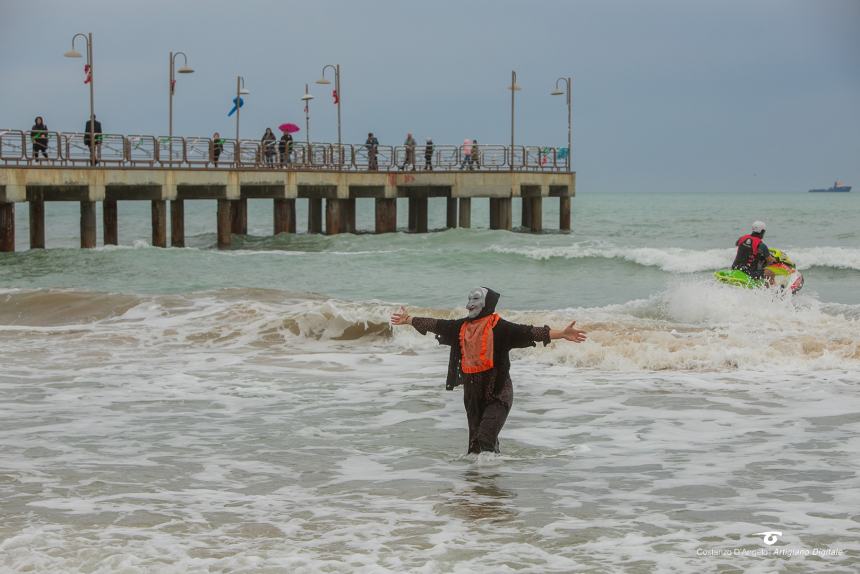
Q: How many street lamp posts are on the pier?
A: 7